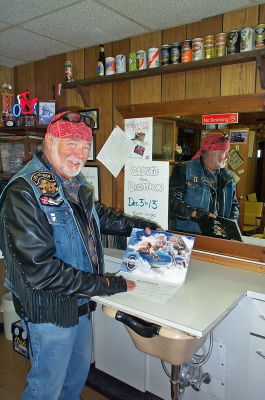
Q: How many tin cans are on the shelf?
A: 15